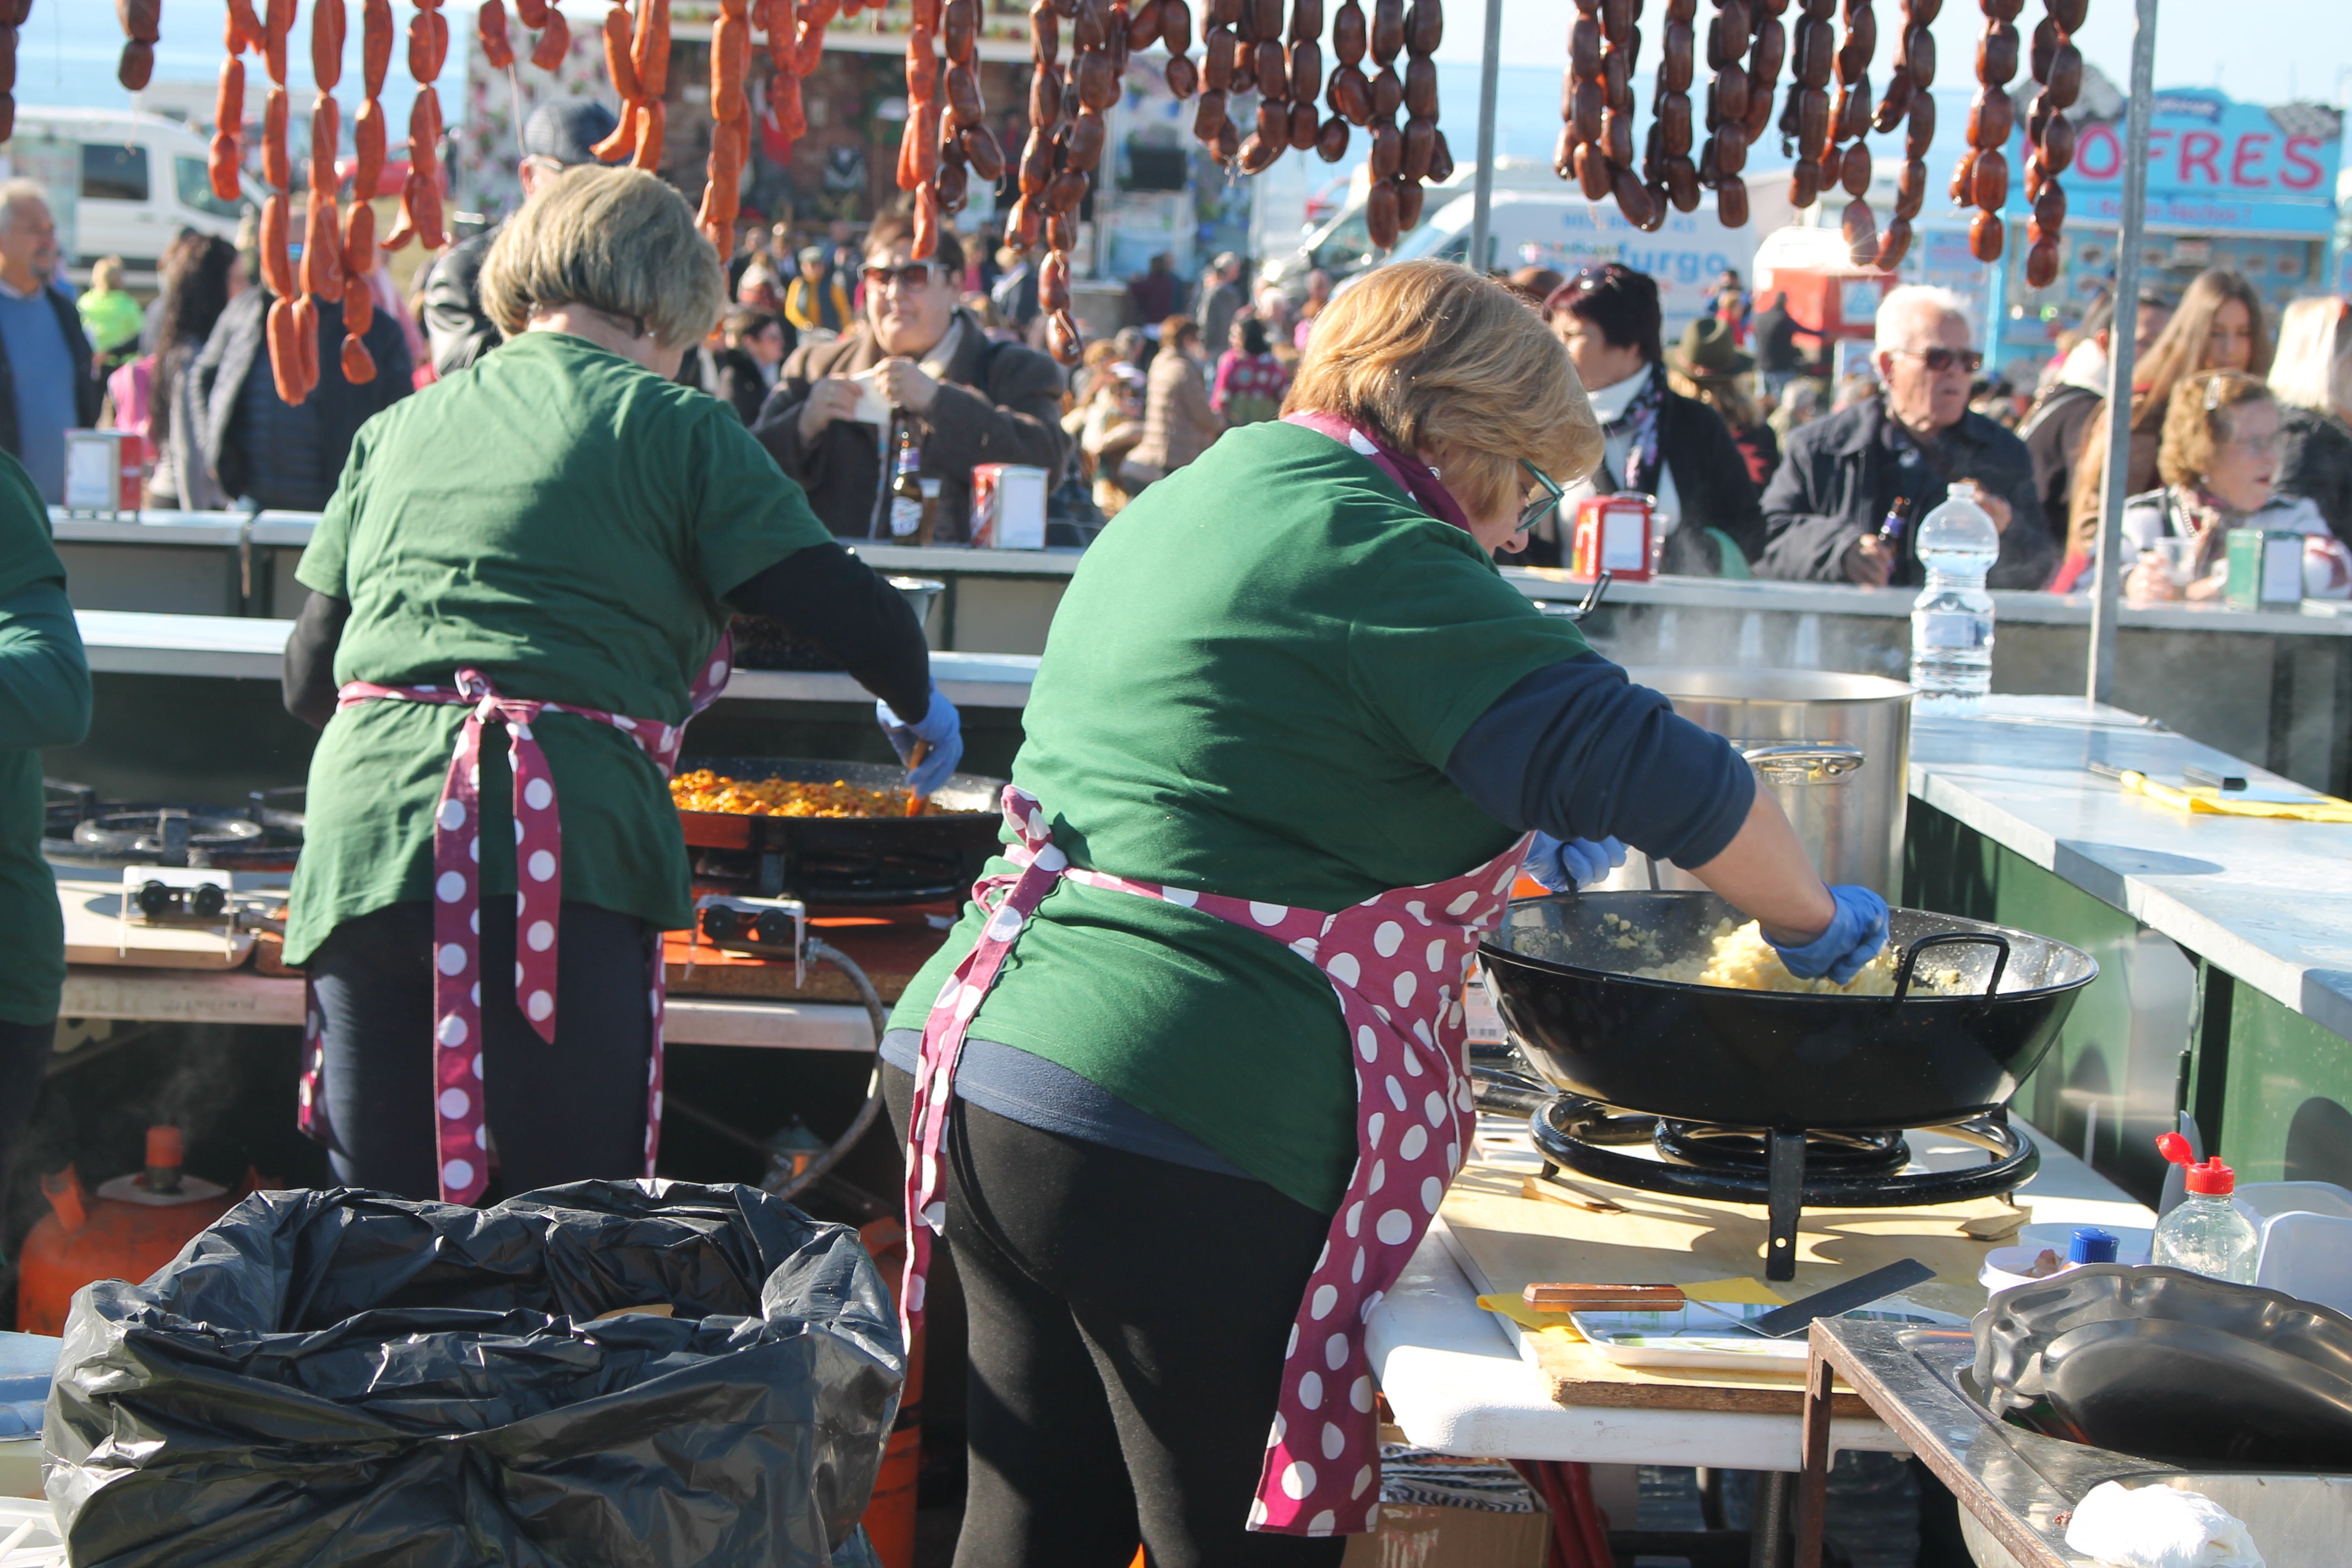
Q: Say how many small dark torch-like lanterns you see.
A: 0